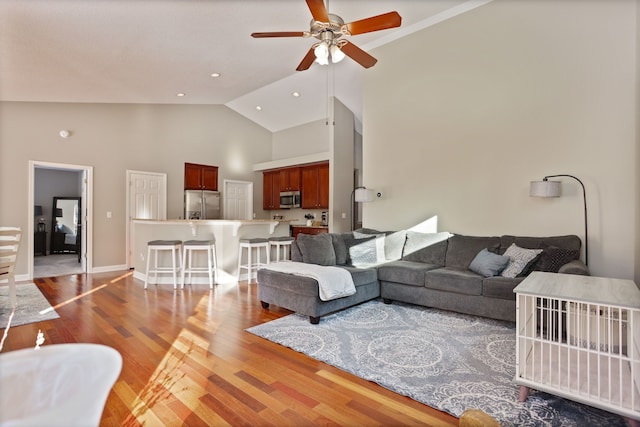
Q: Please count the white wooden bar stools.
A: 4